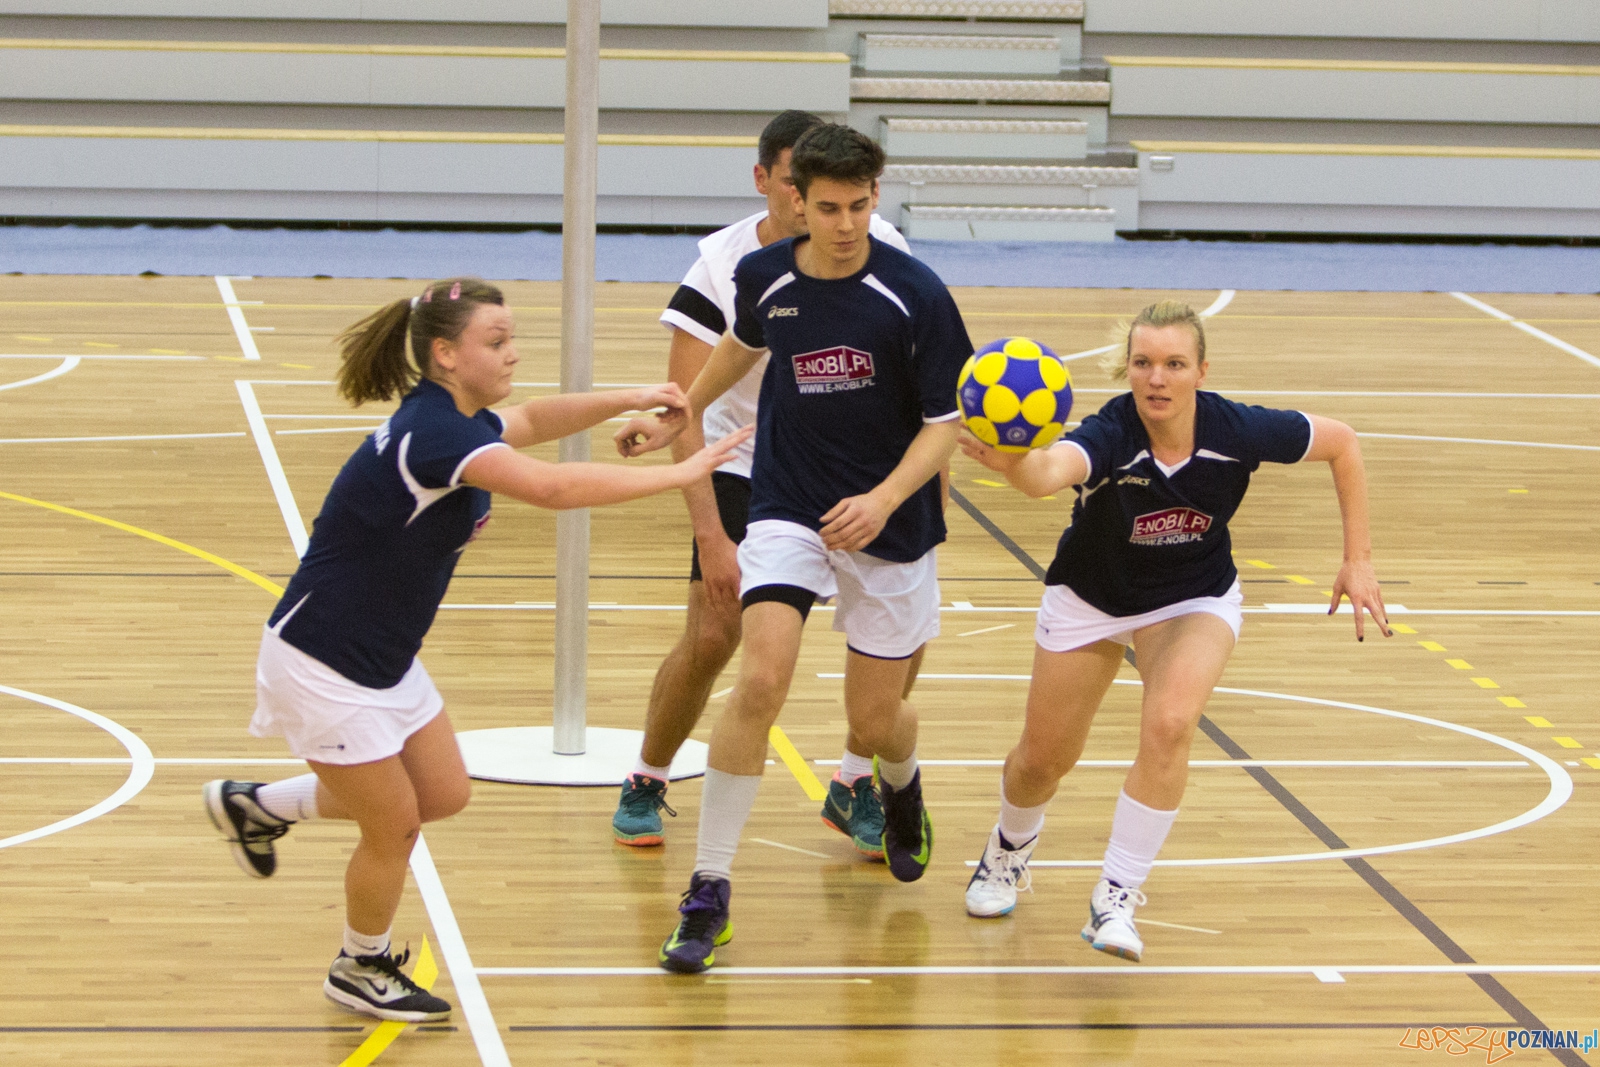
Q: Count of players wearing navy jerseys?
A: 3